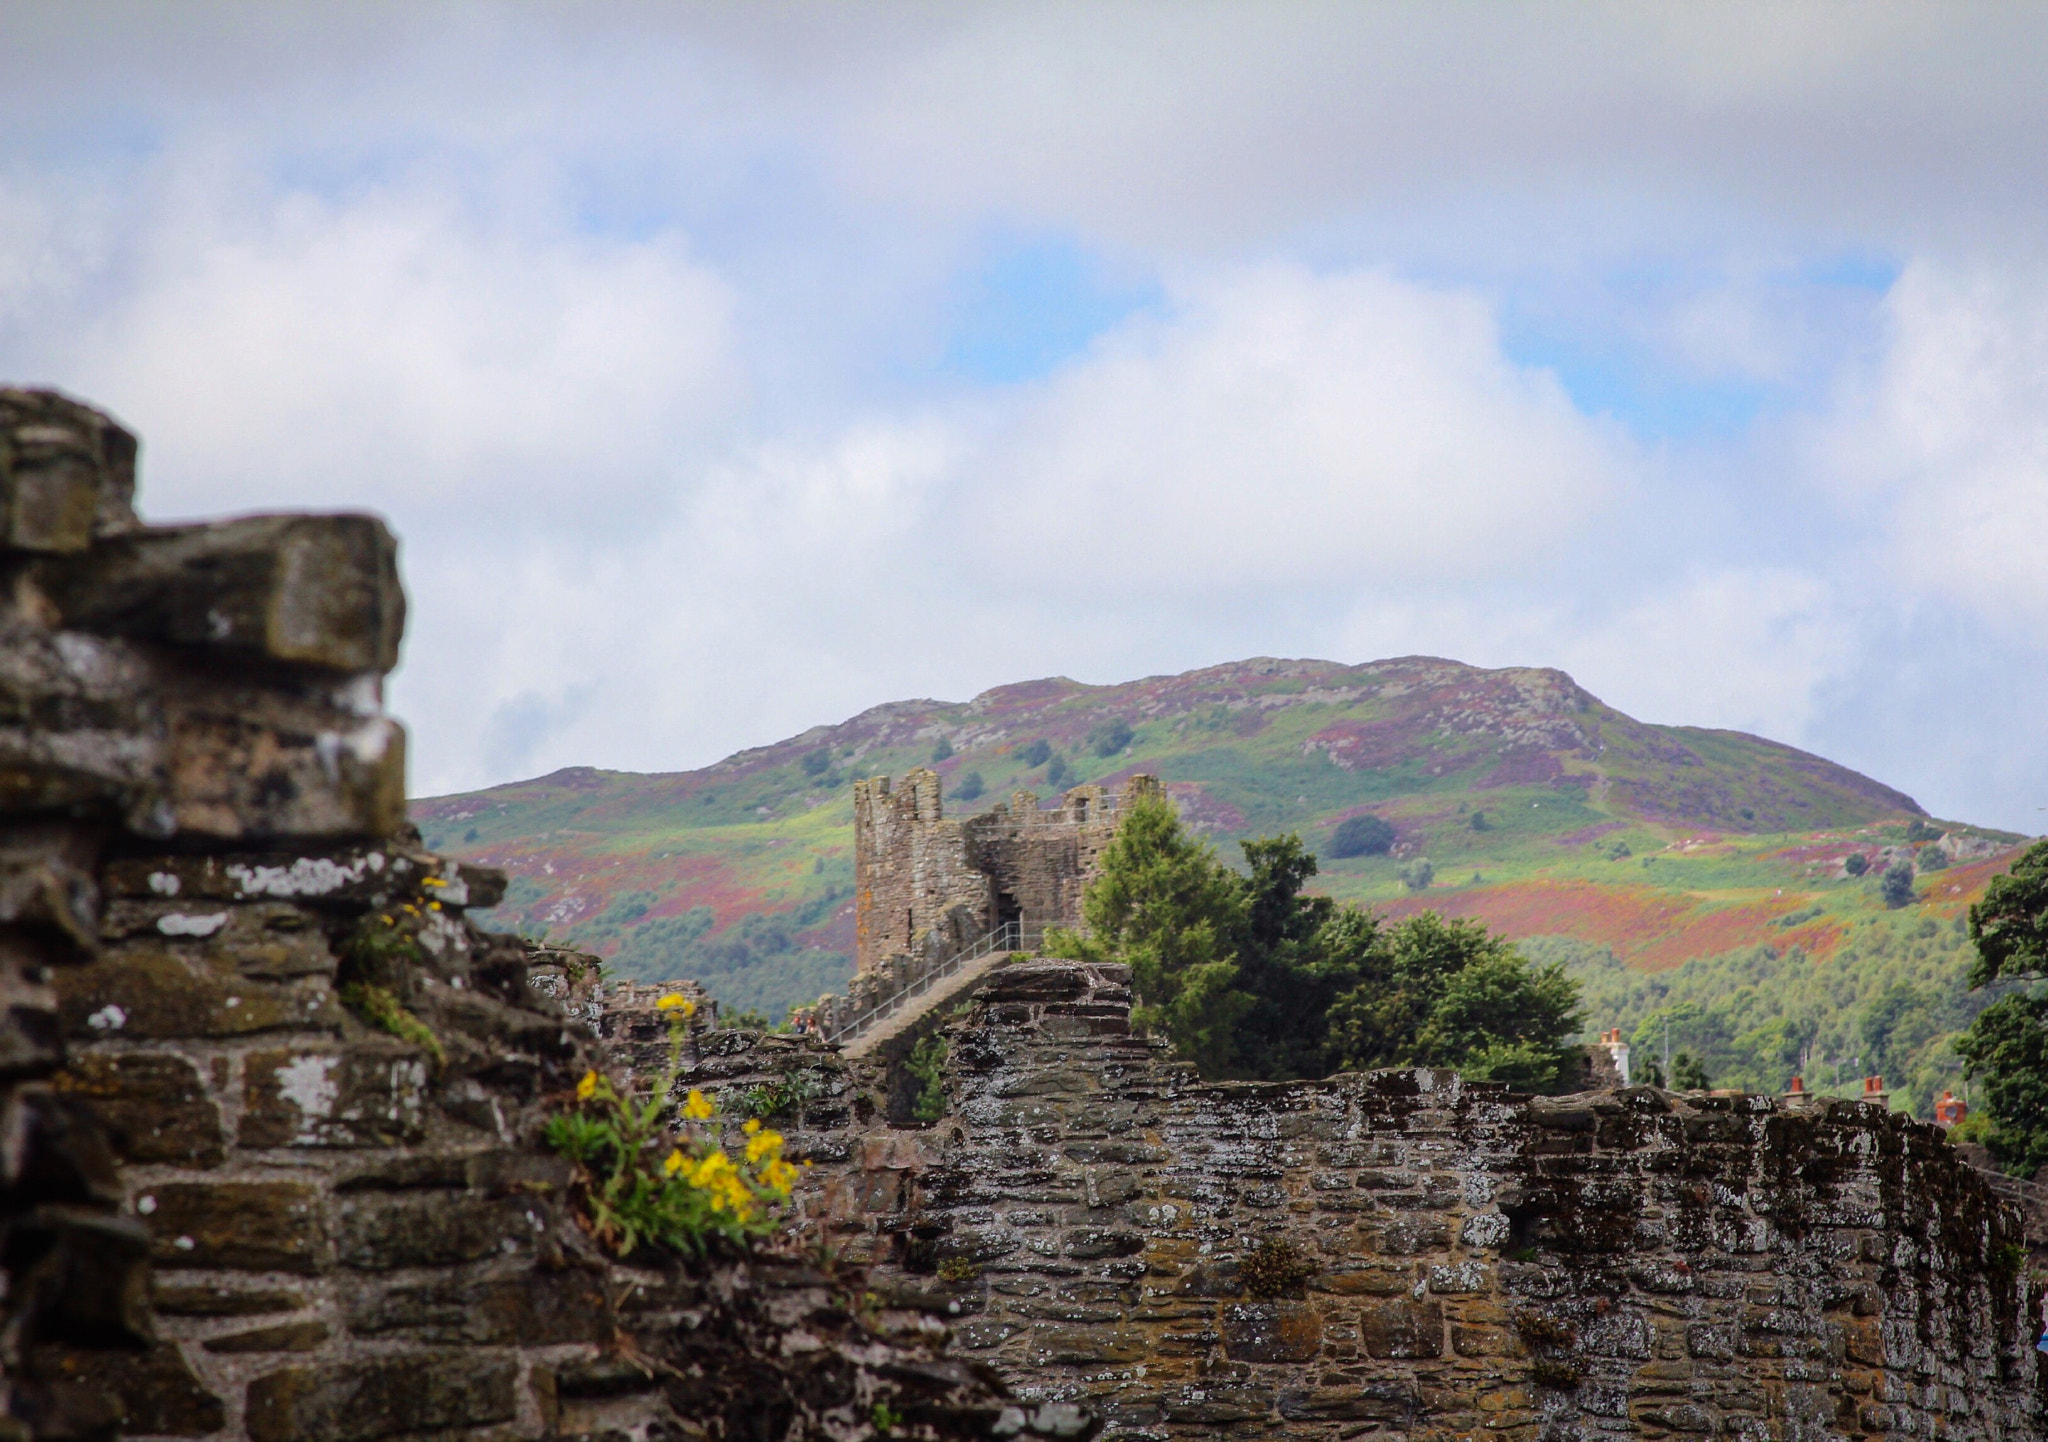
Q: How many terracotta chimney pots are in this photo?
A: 6